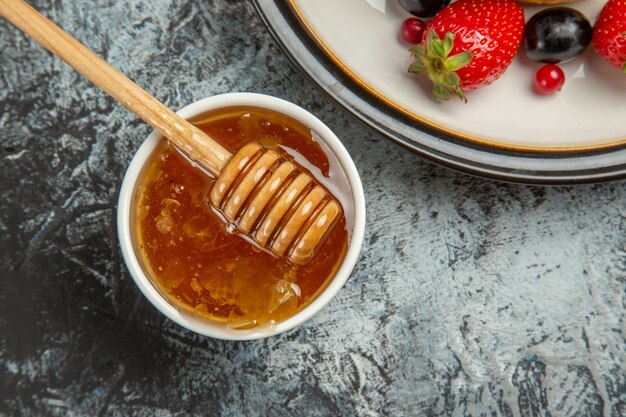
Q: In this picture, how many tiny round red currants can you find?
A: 2